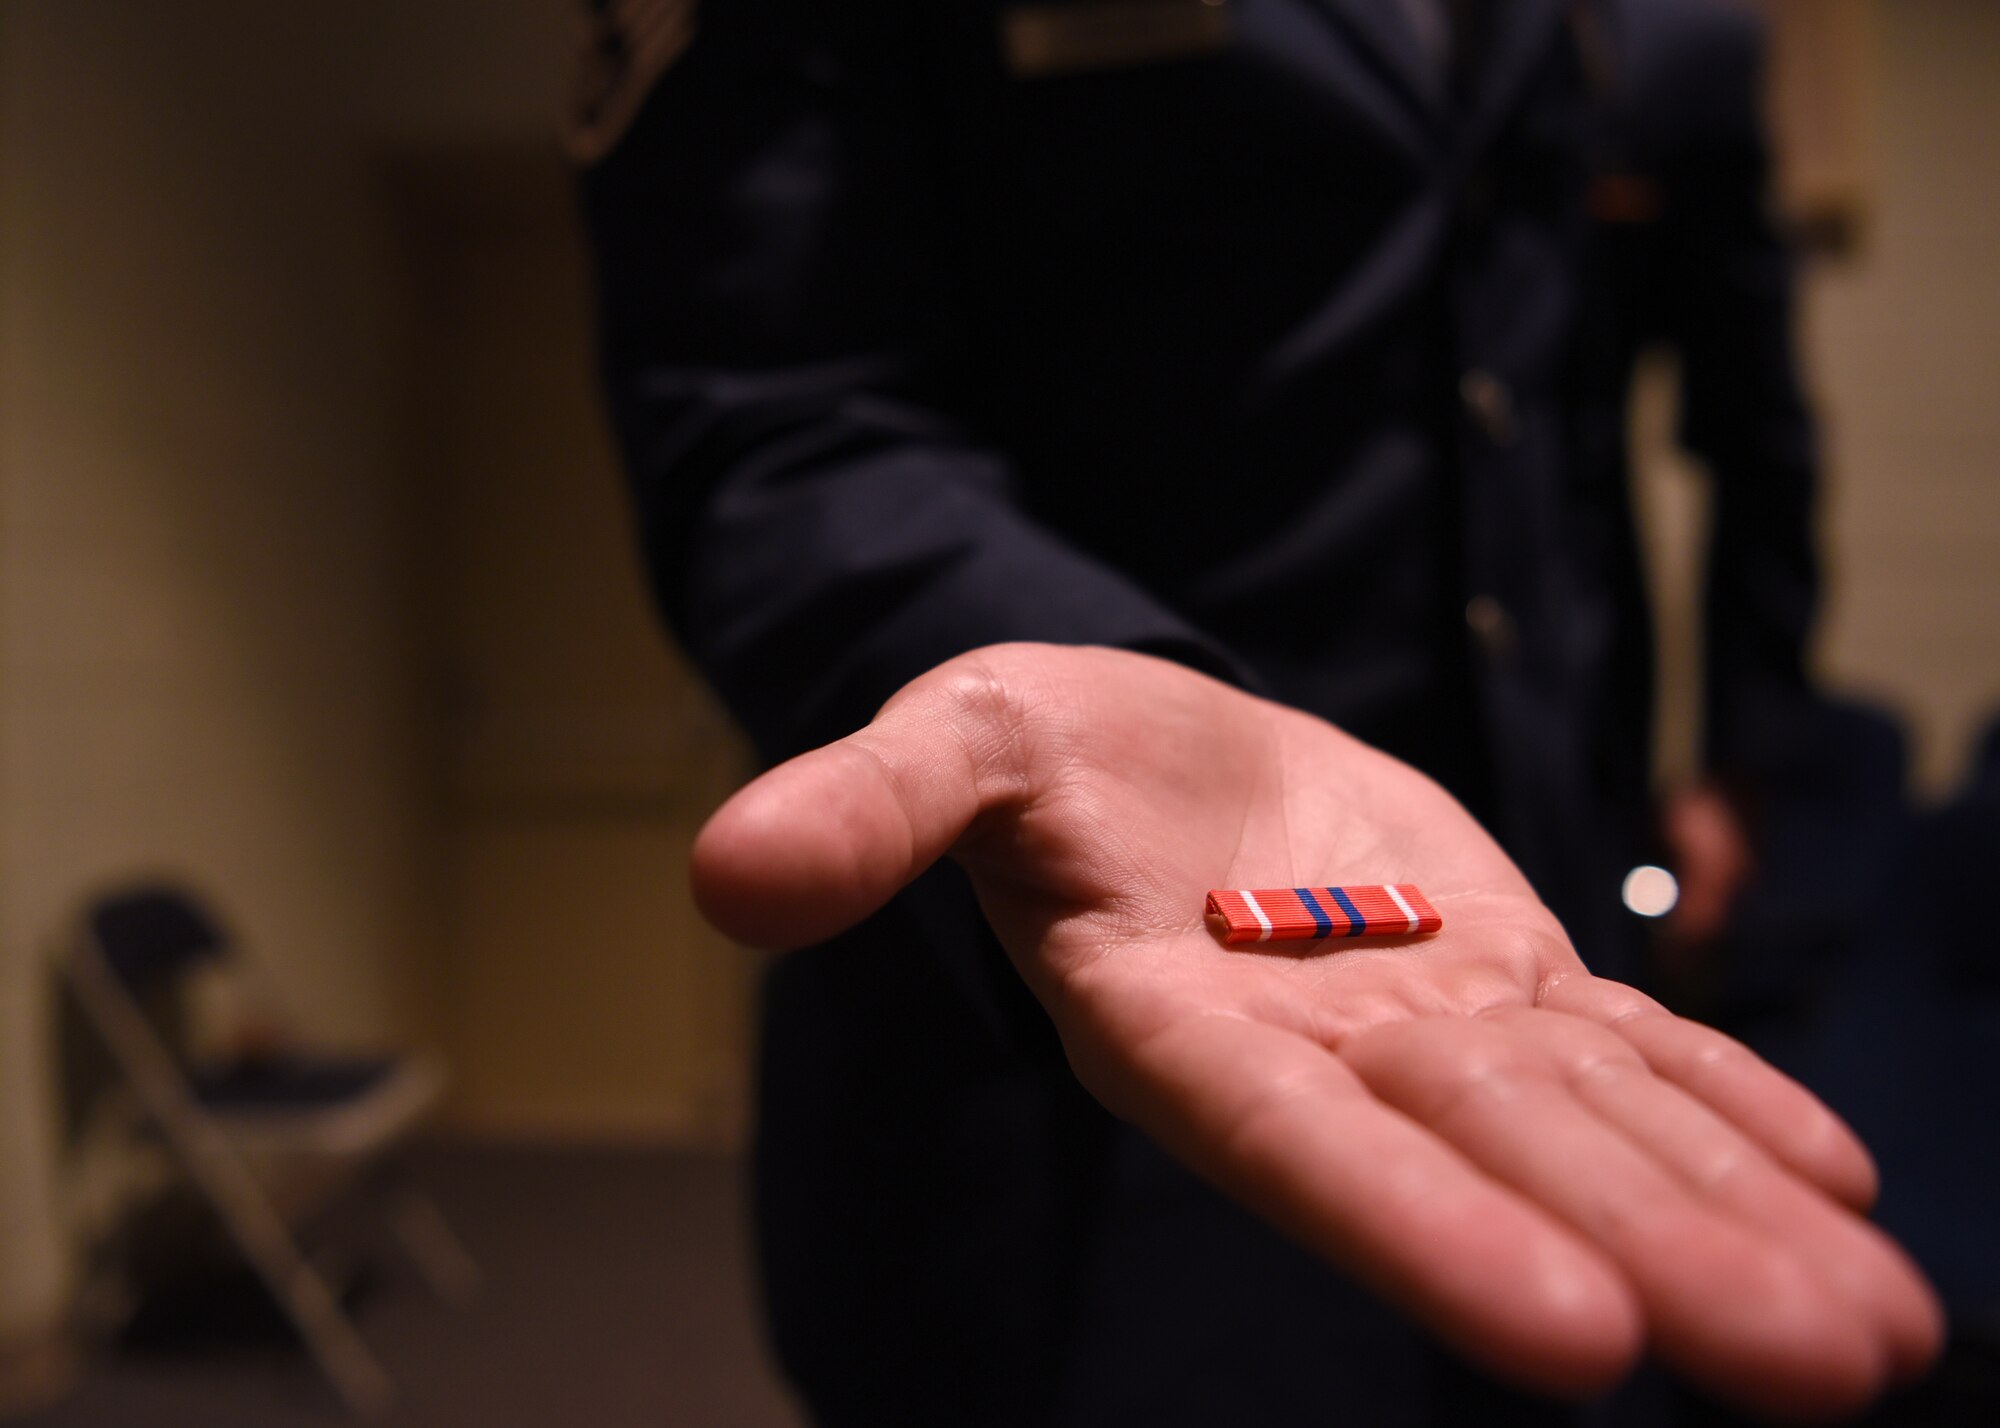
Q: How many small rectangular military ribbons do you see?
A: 1